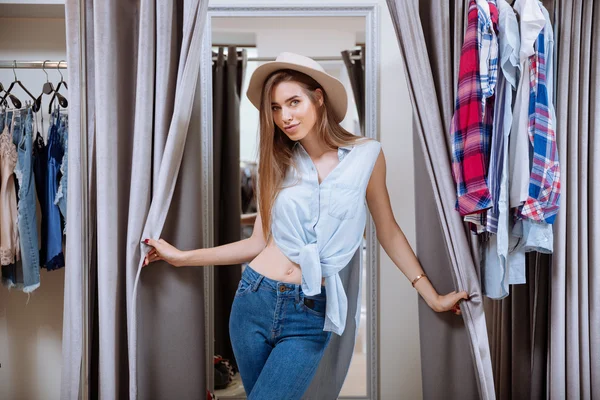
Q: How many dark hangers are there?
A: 4